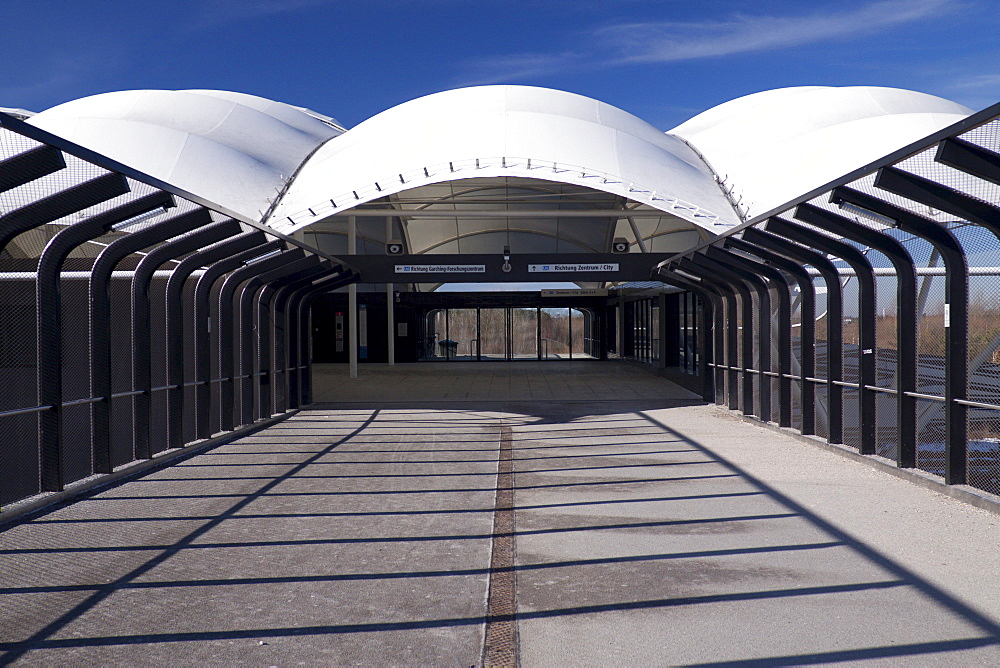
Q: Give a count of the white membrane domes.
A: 3